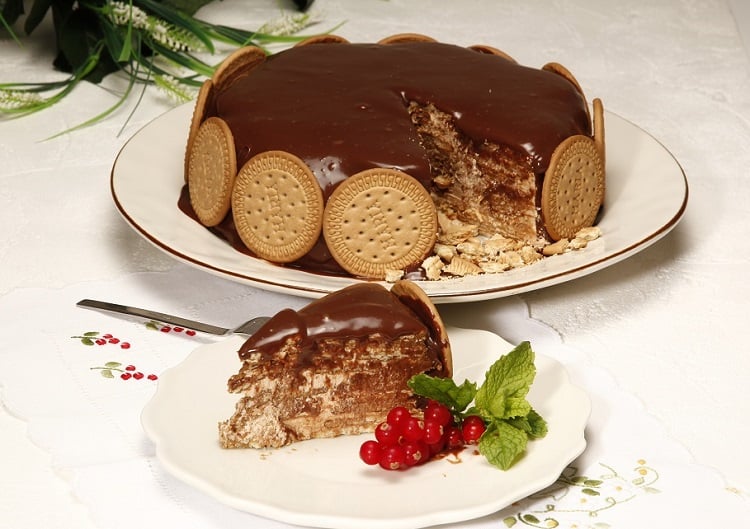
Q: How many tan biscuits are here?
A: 12